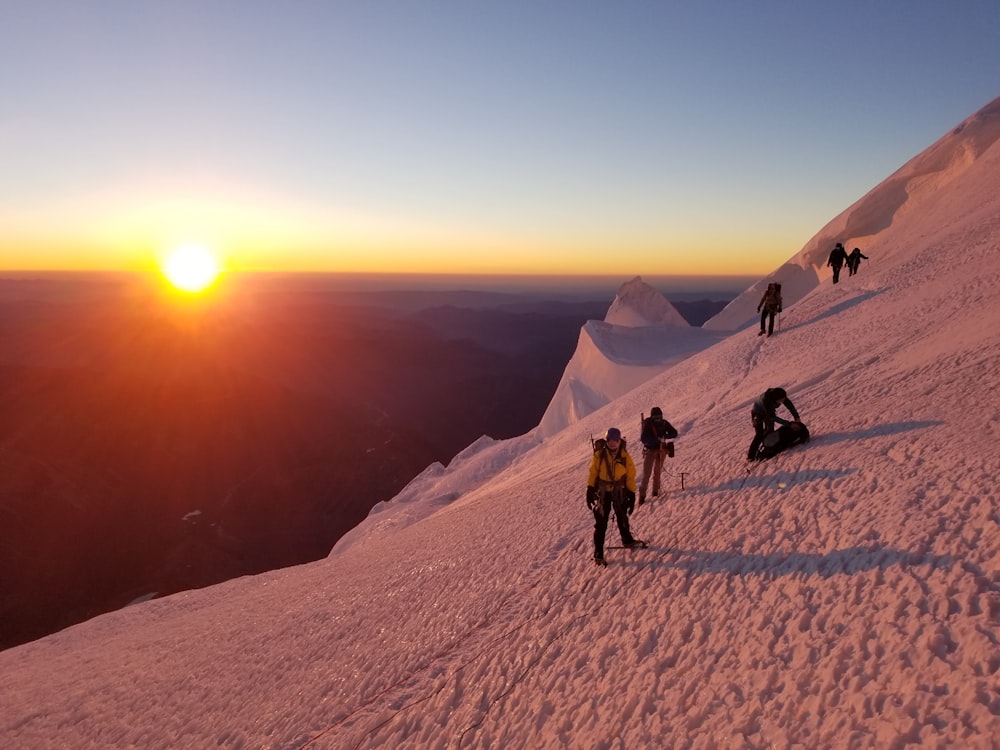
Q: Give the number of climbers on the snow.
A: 6